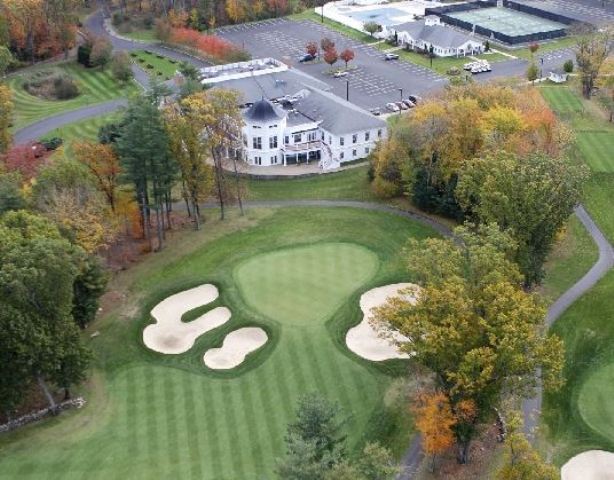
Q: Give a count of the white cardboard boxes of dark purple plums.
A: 0